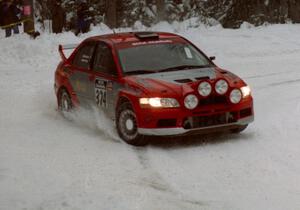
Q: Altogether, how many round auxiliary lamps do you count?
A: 4